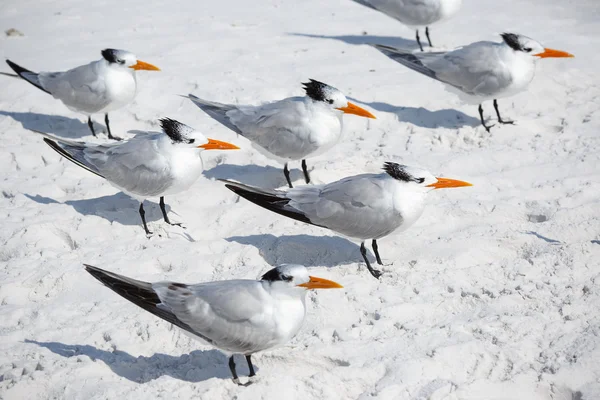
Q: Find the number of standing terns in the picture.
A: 7